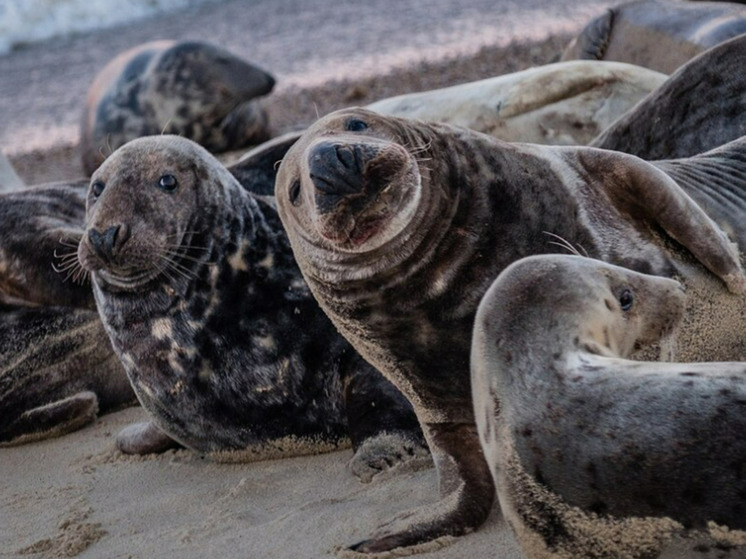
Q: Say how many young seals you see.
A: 1